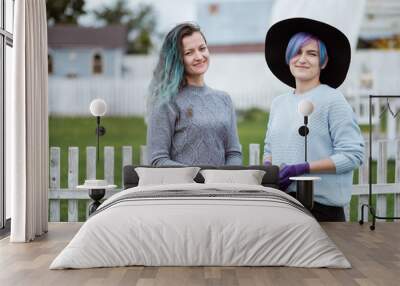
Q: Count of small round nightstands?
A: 2